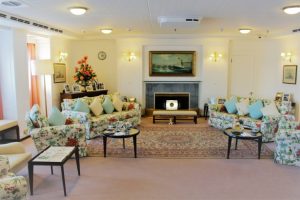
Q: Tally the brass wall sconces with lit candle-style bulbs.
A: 4